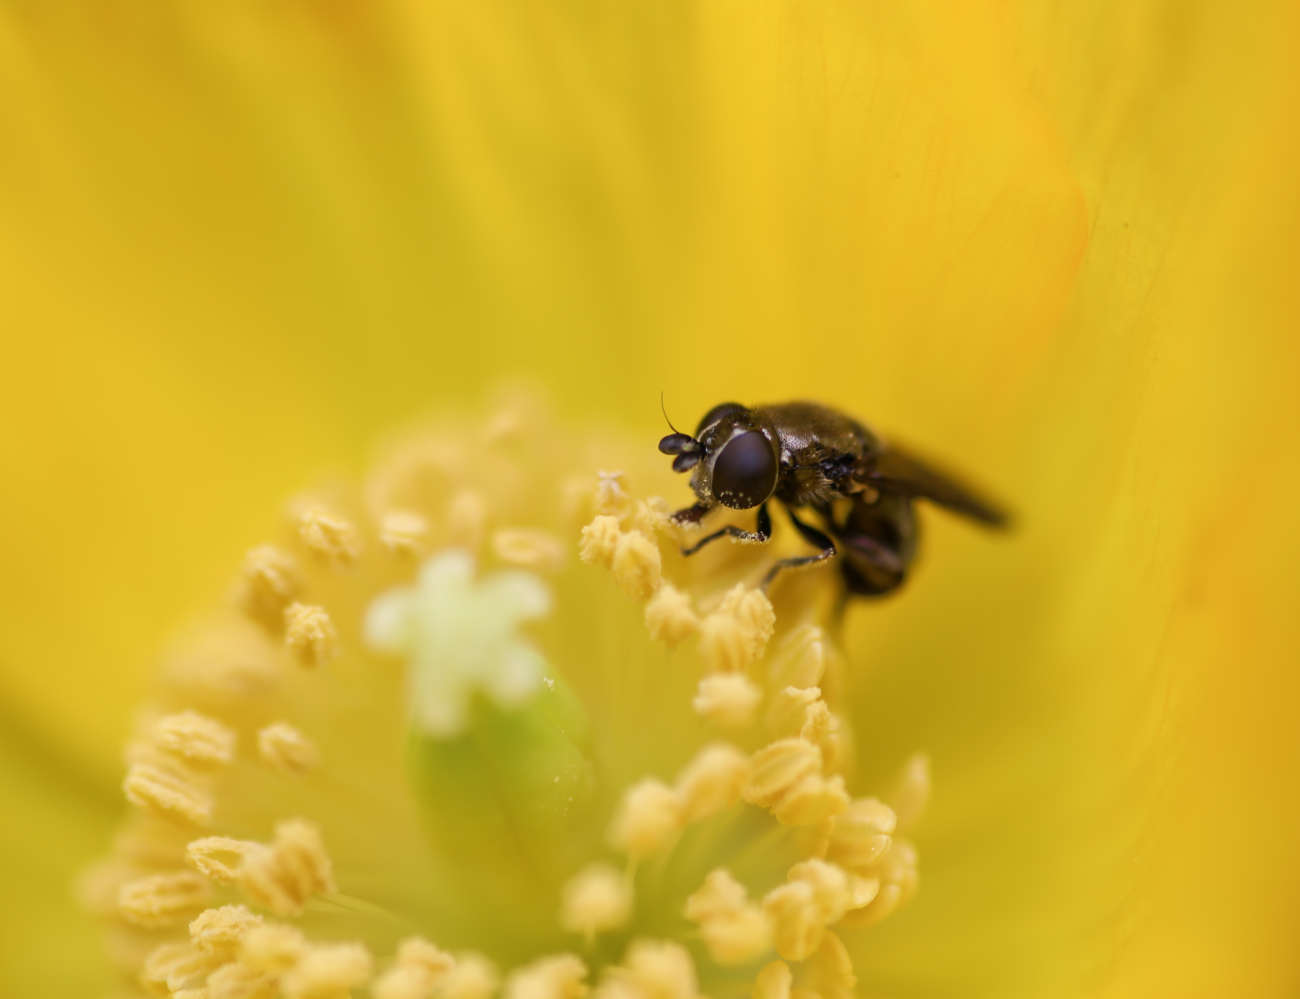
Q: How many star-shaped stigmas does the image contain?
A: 1